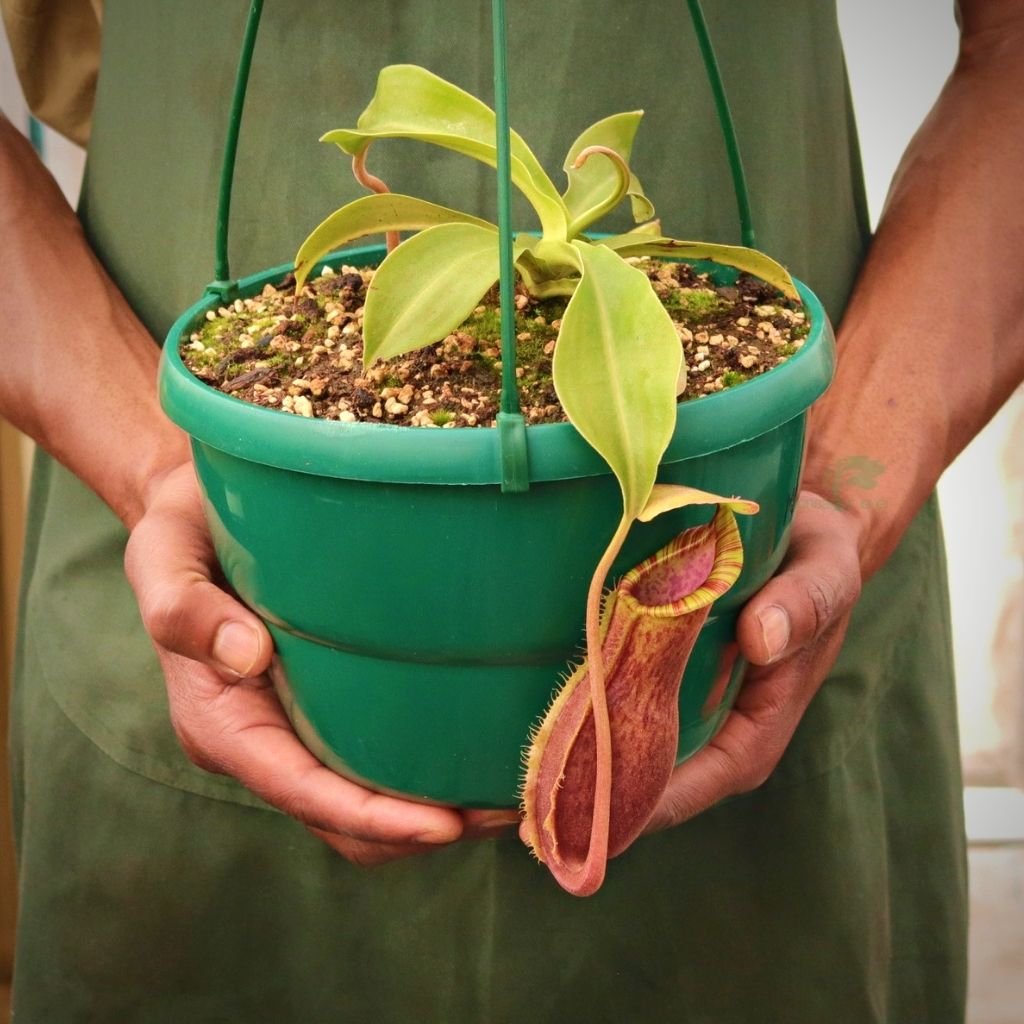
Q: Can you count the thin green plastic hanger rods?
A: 3